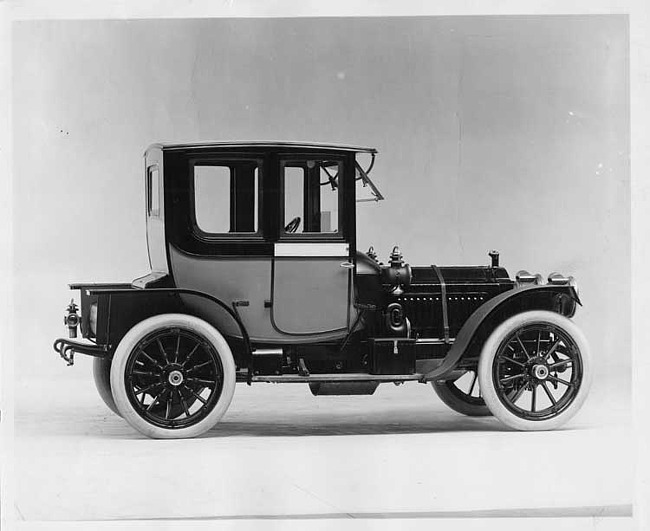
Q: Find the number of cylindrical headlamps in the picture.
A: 2